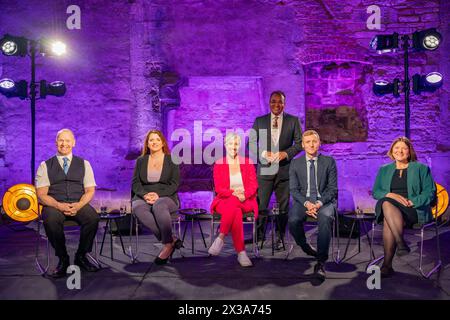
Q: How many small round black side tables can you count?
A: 4